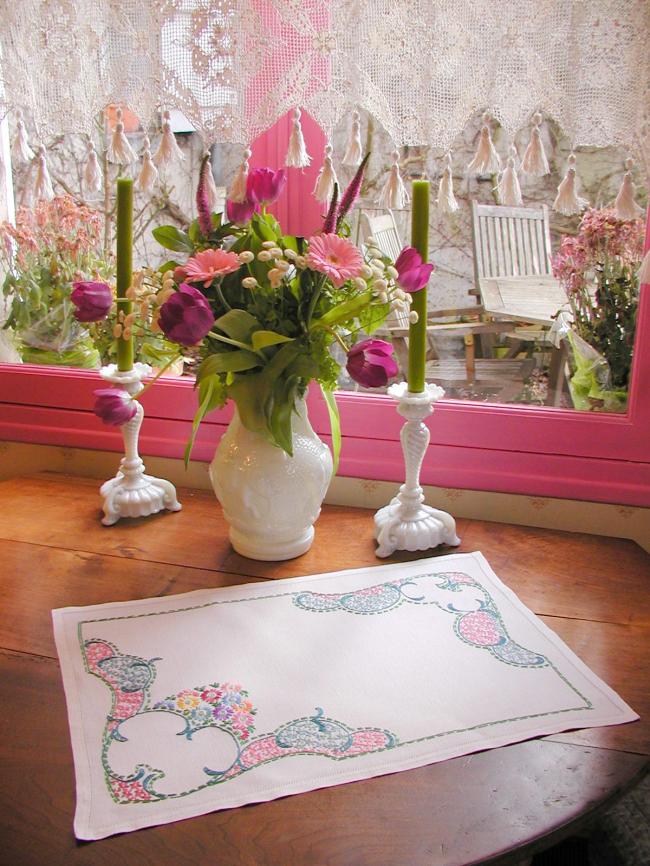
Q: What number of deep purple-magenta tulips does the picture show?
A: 7